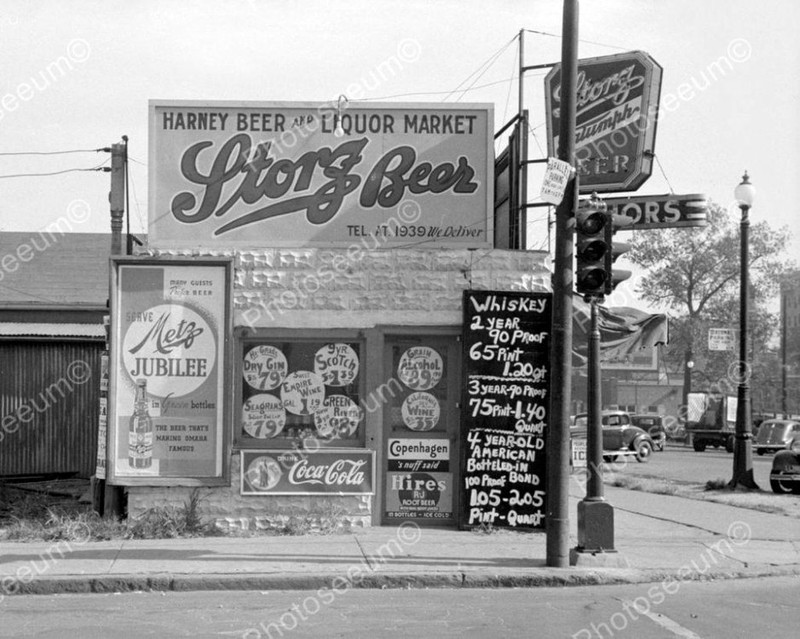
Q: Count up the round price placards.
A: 7